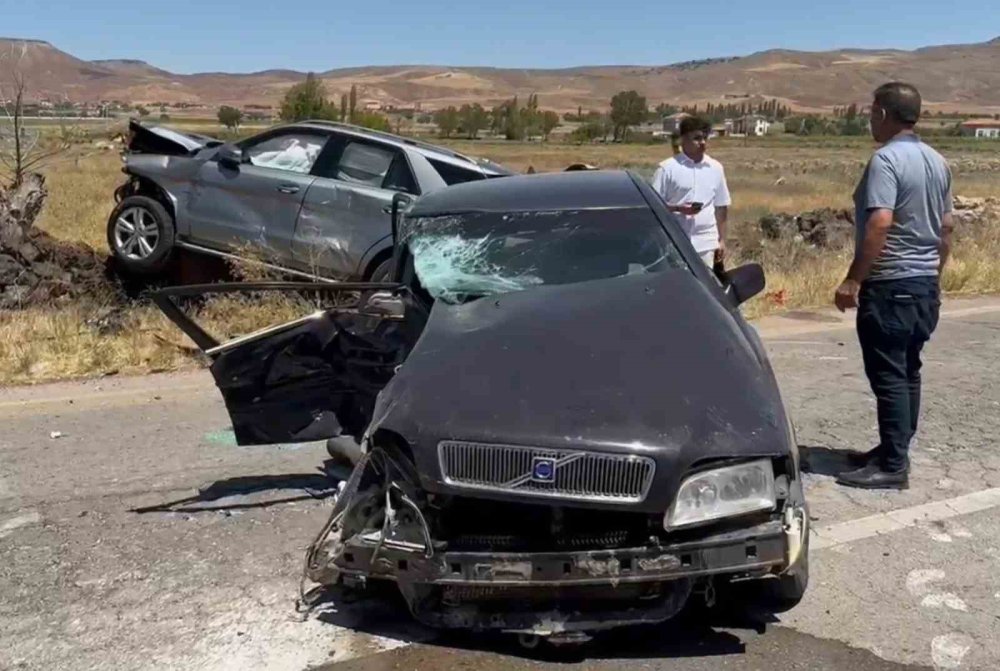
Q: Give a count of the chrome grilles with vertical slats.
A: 1